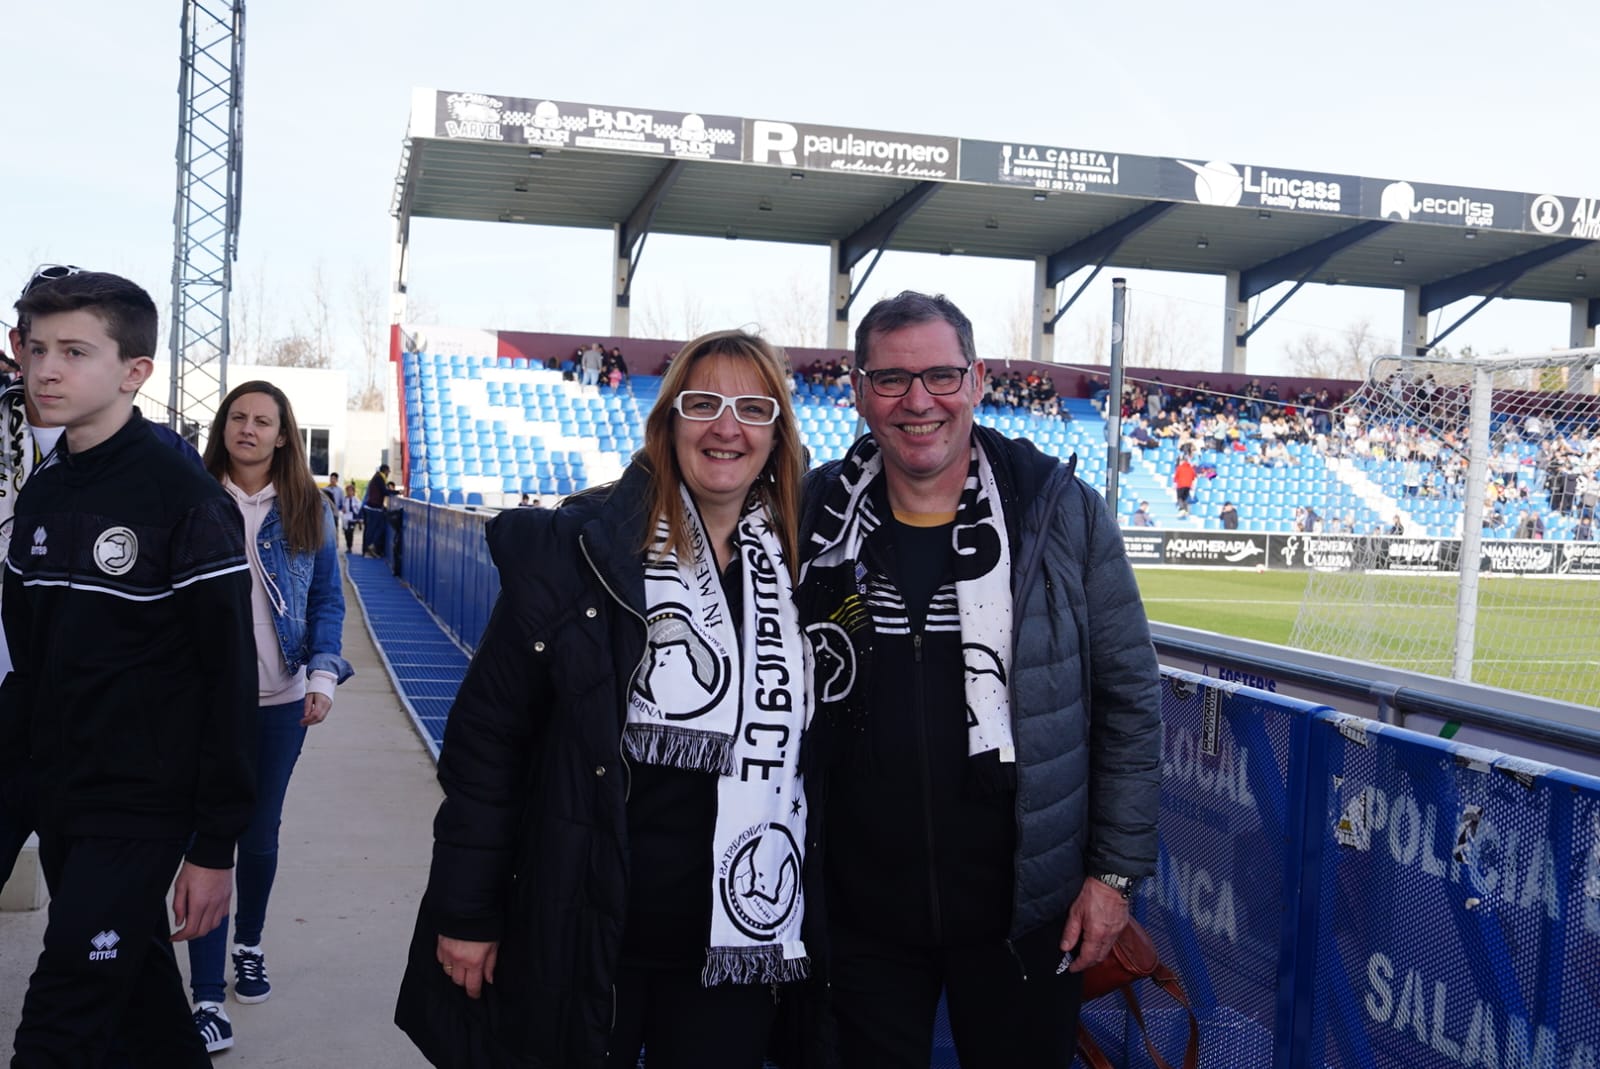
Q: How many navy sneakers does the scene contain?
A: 2